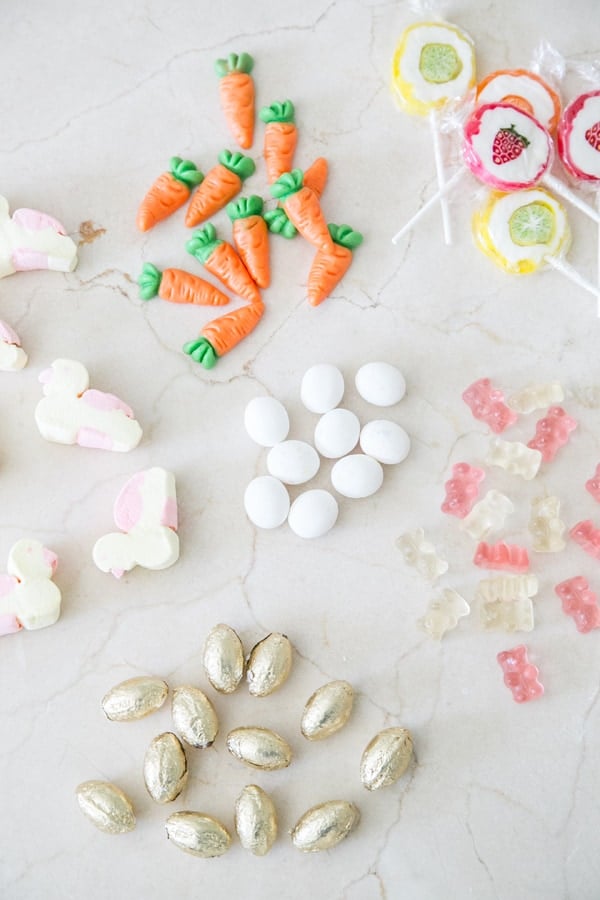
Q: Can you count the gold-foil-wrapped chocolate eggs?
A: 12